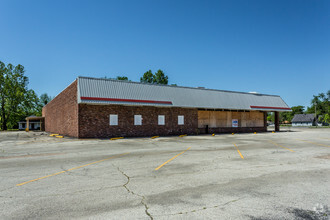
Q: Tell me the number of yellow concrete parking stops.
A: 9